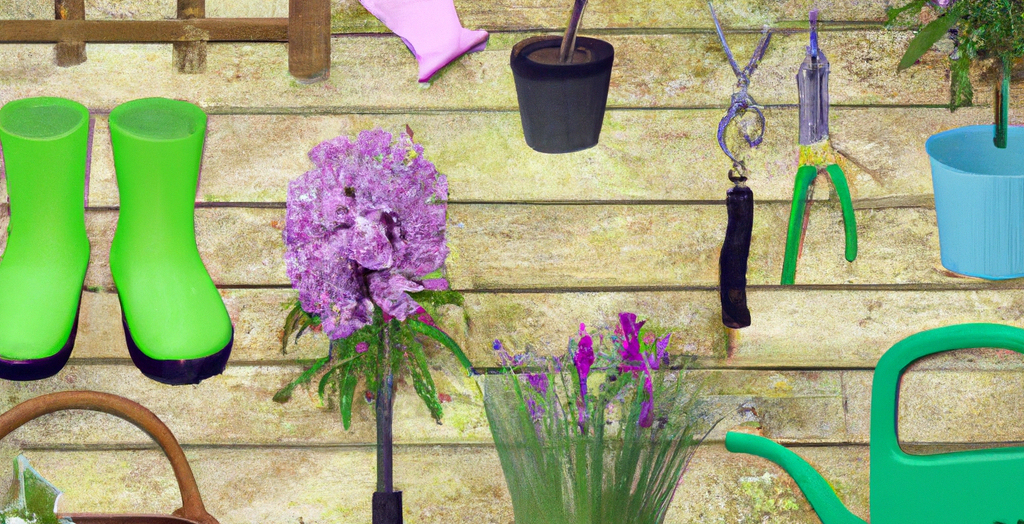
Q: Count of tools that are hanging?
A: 2